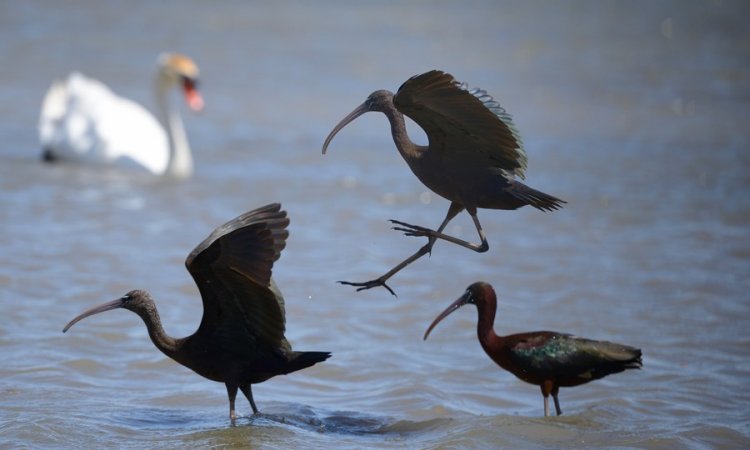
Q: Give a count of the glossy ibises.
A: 3